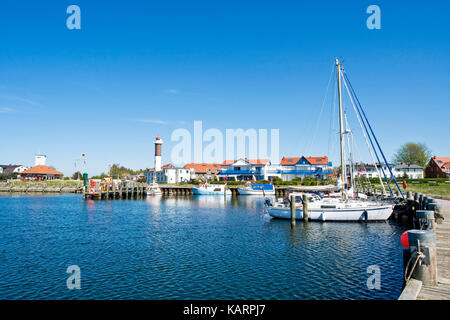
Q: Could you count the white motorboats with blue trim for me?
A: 2